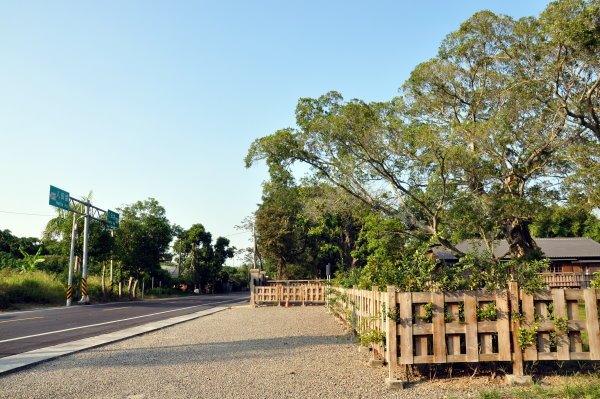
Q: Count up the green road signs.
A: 2